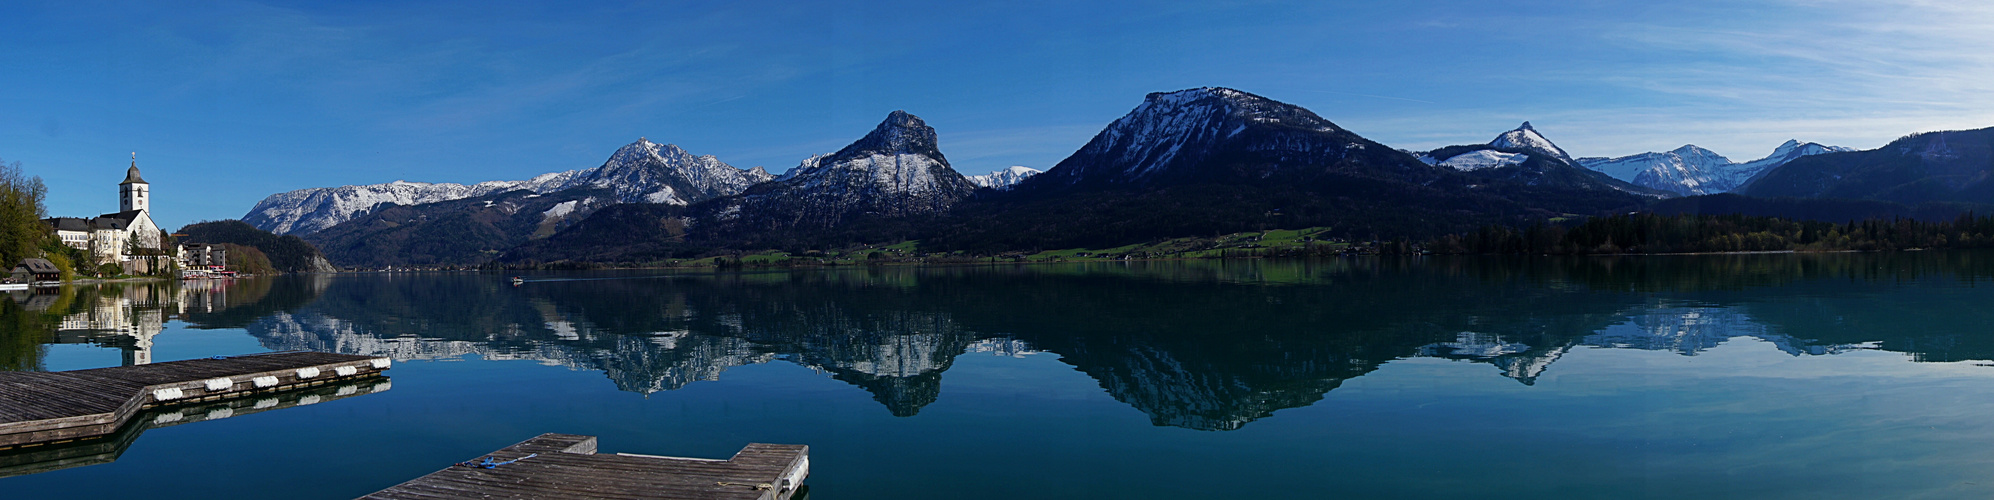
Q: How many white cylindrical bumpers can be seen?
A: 7